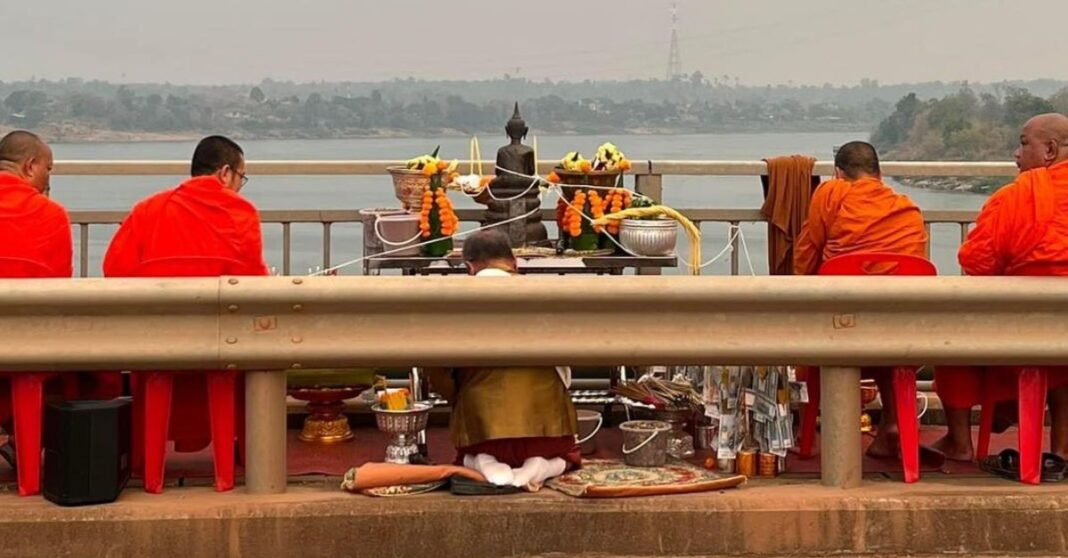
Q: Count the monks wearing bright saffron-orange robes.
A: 4